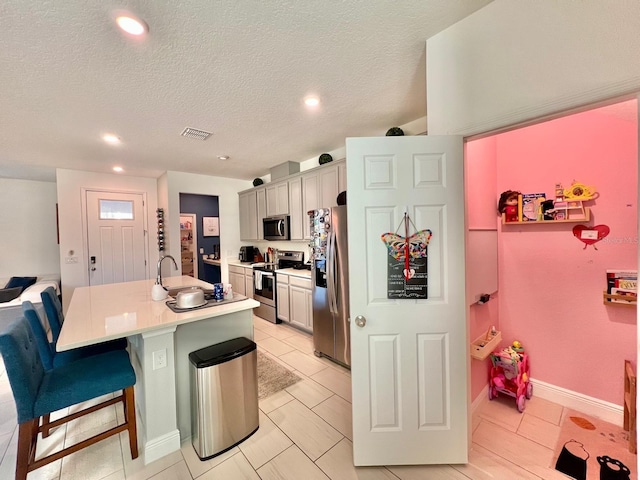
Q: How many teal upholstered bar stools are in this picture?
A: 3